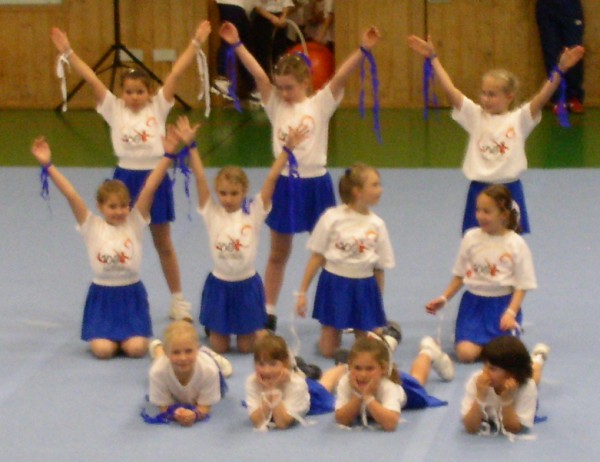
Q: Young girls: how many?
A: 11